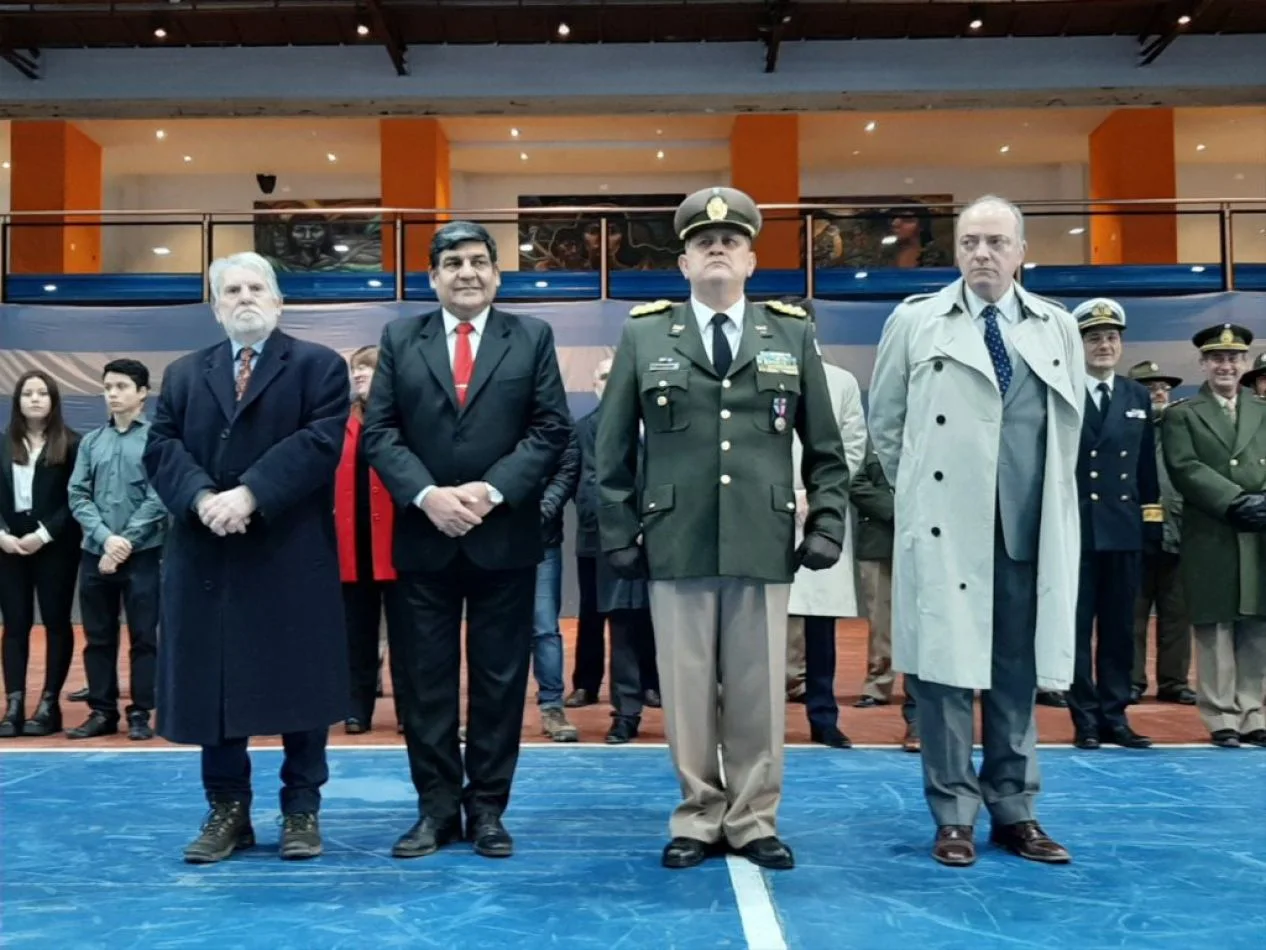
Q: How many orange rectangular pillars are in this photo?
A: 4